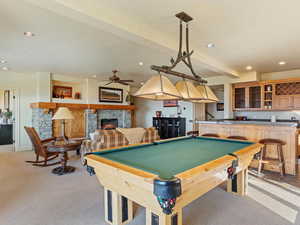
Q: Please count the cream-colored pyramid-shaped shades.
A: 3